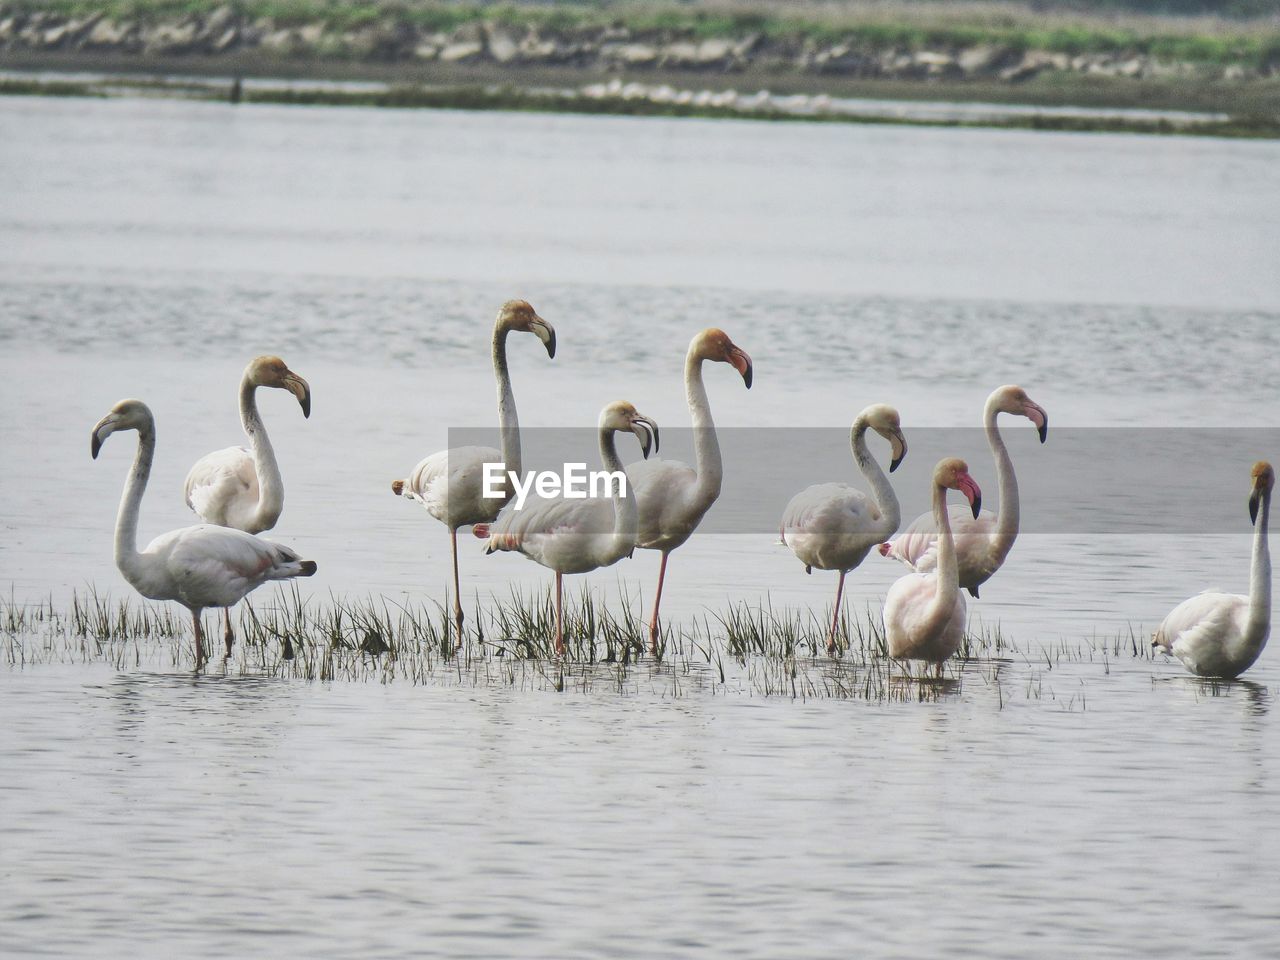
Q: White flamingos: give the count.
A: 9